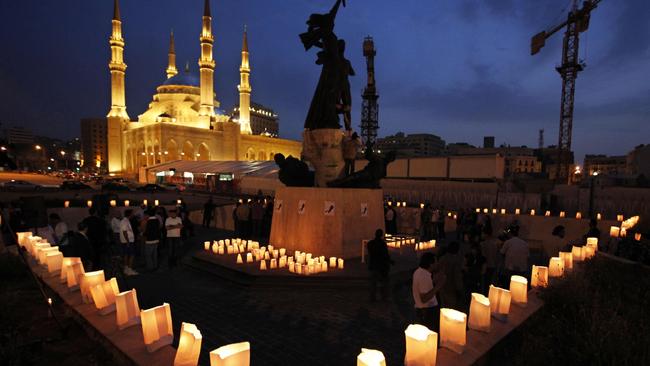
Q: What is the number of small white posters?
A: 4